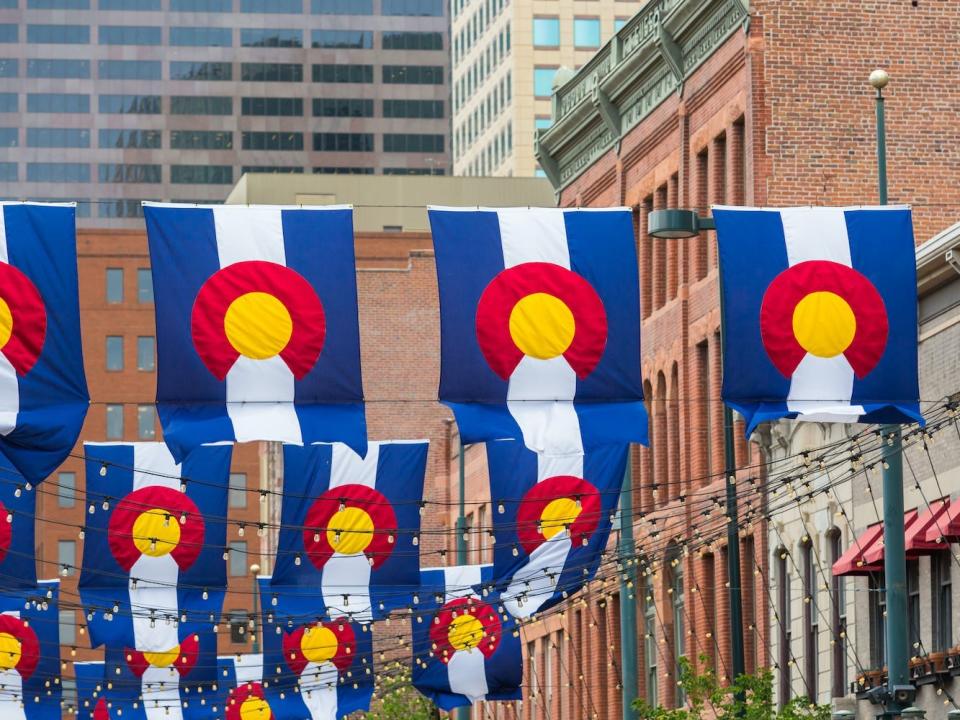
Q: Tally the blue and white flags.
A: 14